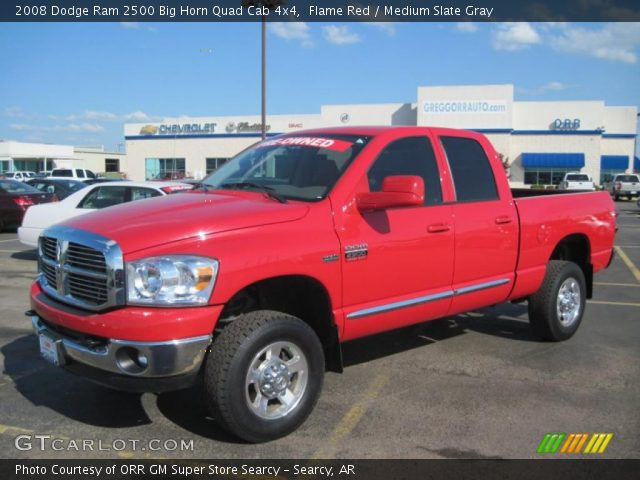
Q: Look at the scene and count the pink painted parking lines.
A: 0